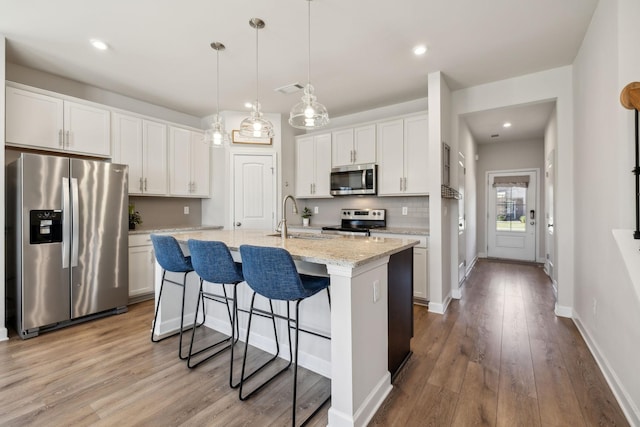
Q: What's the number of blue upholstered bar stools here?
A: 3